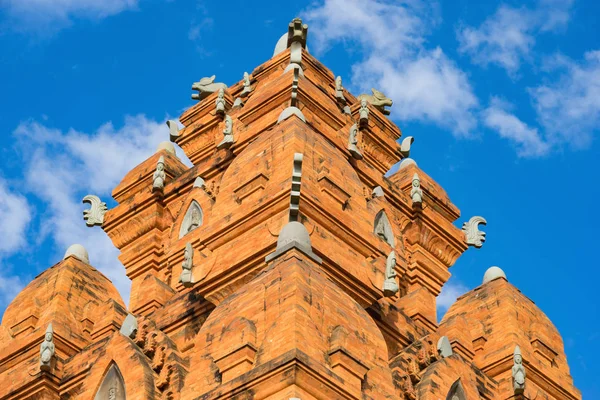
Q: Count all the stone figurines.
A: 12